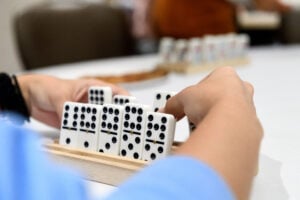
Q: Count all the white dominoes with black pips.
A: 8